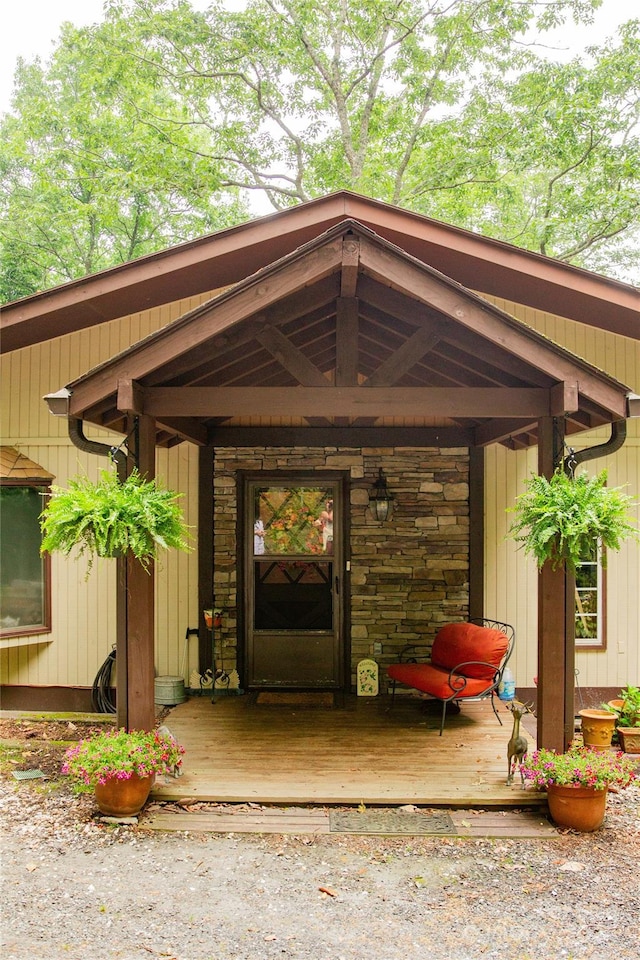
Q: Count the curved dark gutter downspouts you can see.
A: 2